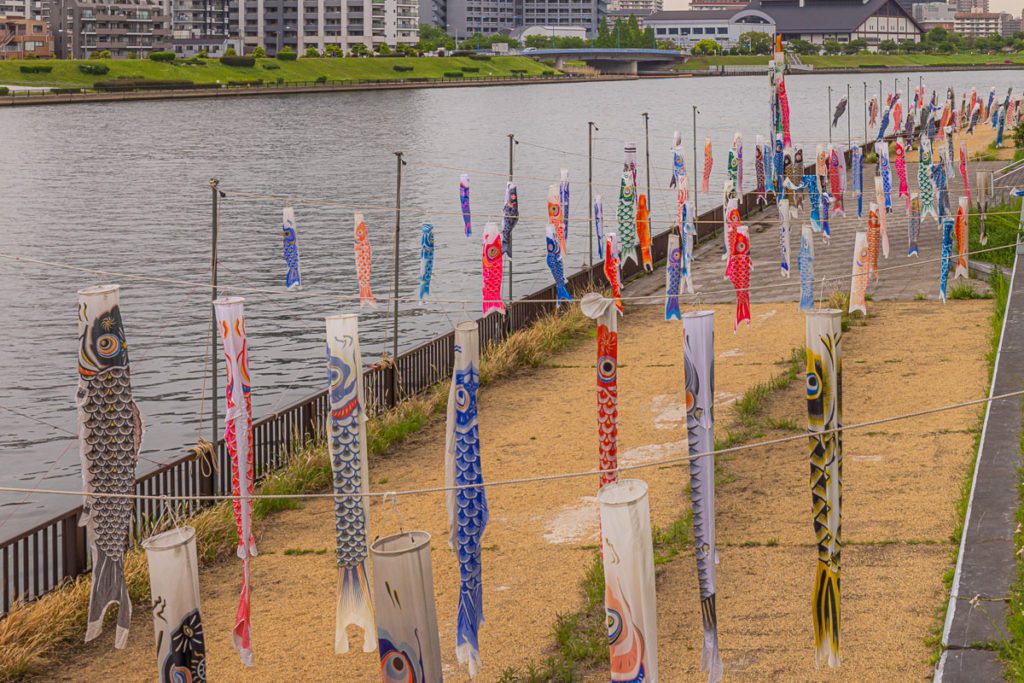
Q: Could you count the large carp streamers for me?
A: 10